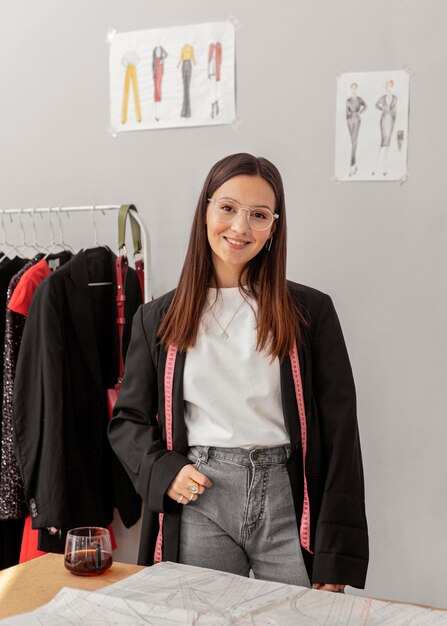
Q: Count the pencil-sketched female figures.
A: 6